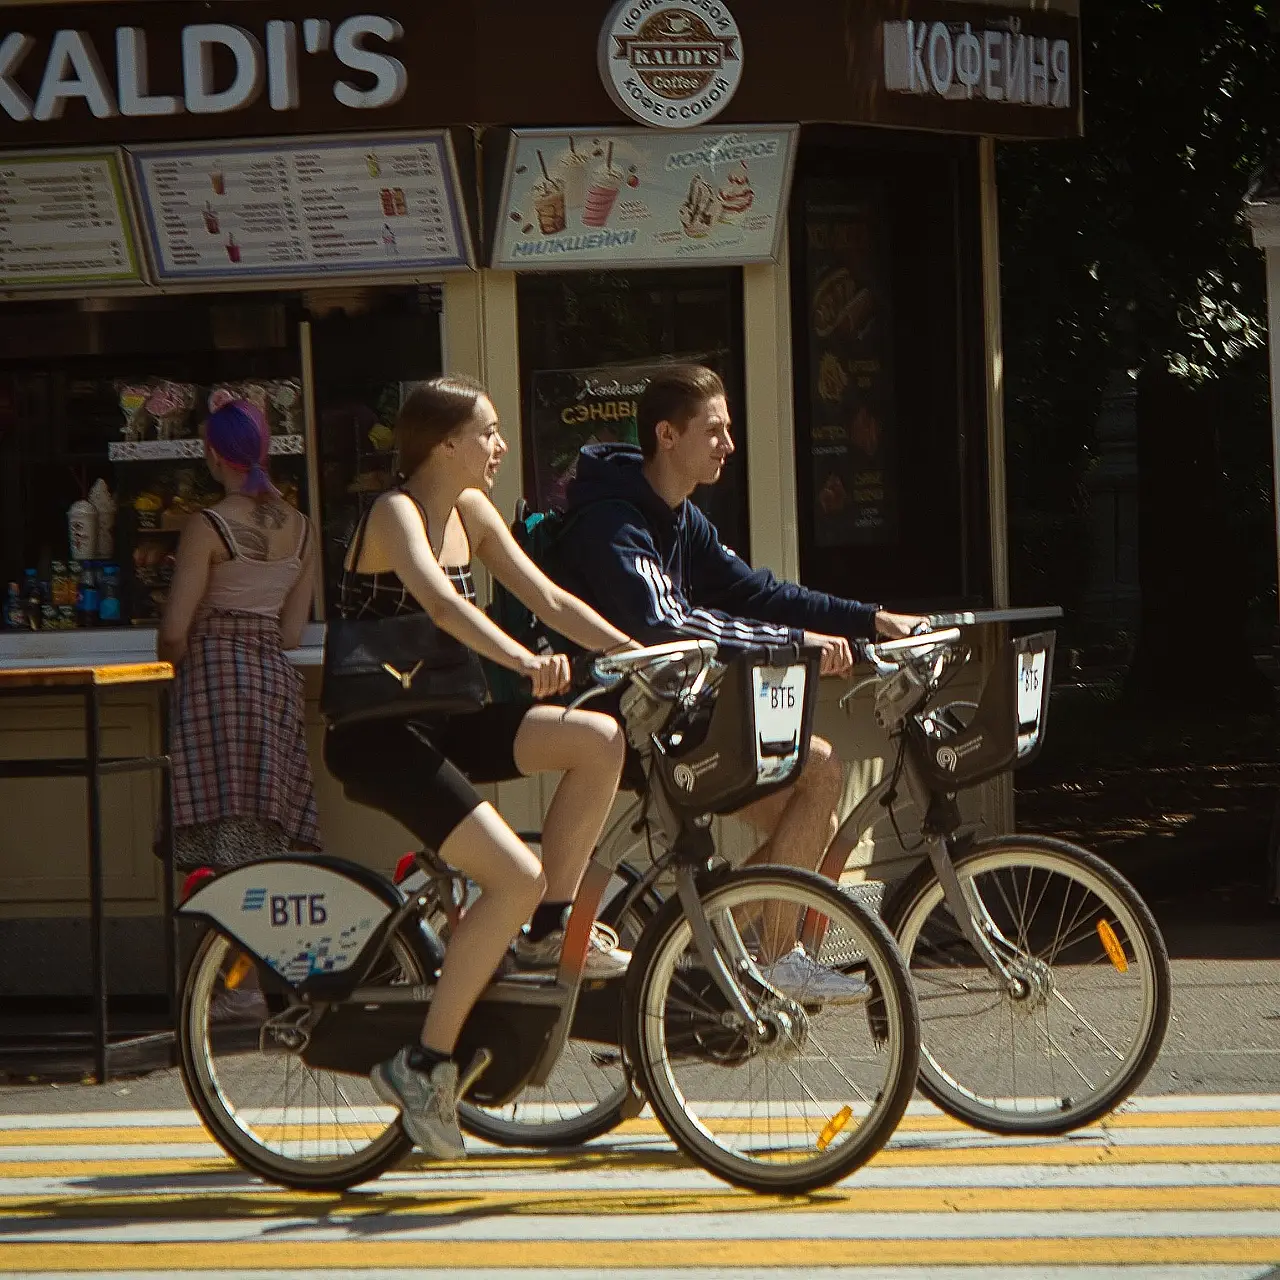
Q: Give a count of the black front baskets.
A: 2